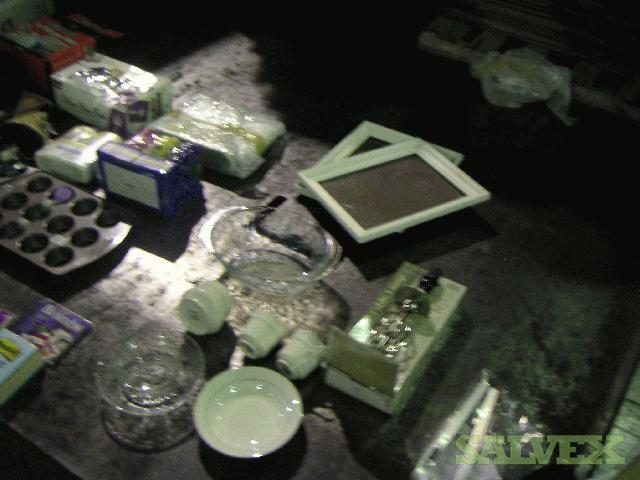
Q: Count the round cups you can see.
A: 3